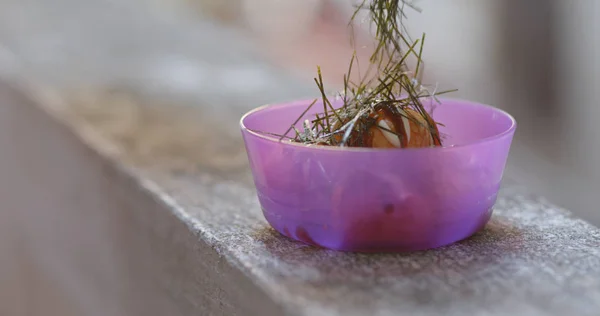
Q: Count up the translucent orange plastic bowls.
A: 0